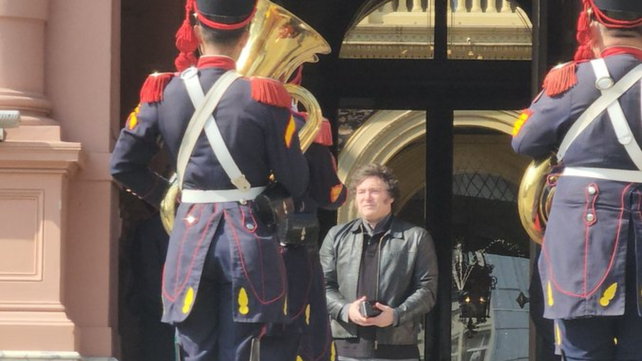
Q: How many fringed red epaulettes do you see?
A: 4